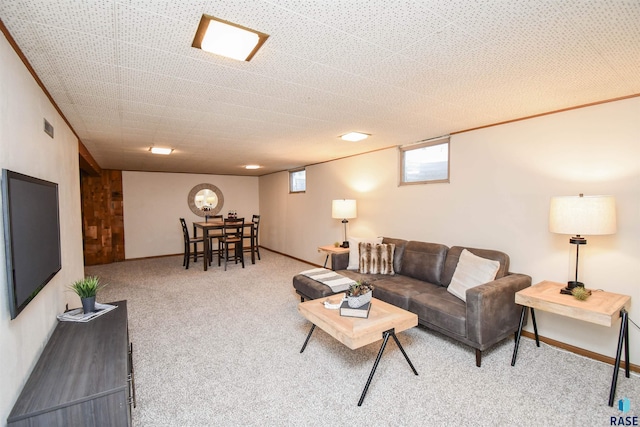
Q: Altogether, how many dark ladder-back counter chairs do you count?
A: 4